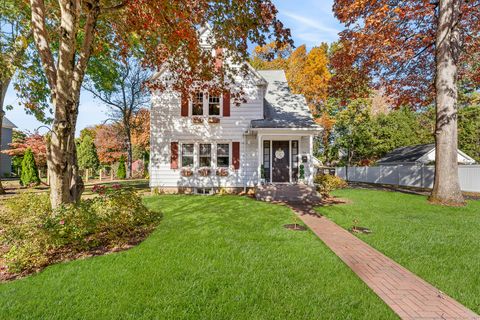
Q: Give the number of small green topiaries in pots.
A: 2